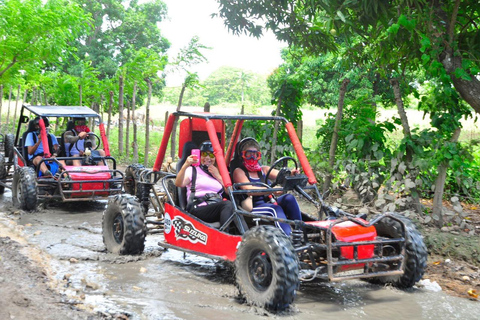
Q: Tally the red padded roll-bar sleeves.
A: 6